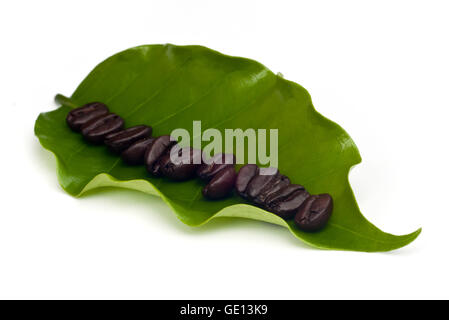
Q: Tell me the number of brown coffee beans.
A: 12